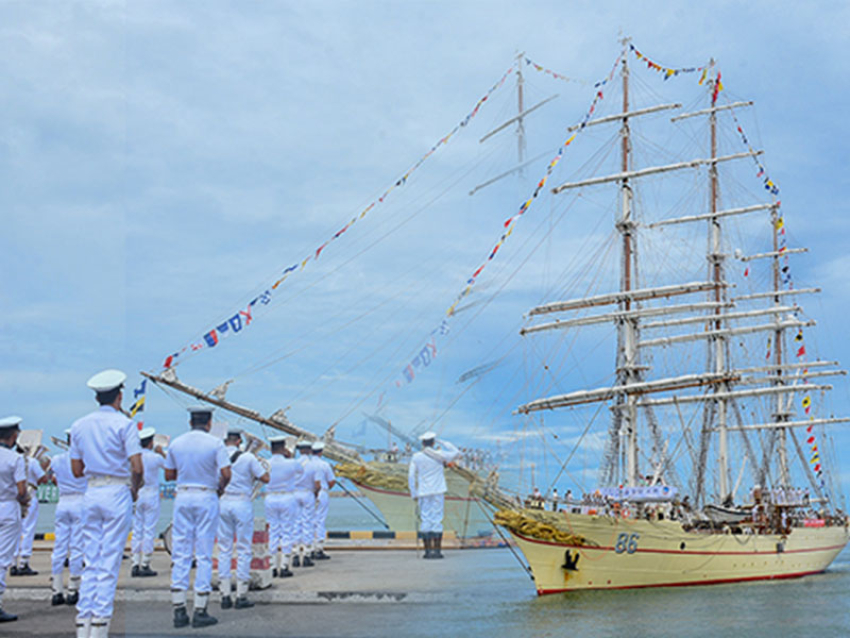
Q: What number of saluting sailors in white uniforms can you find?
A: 1